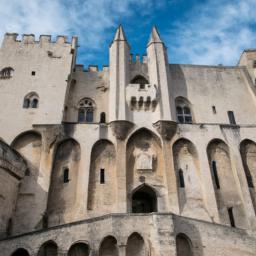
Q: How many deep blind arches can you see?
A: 7